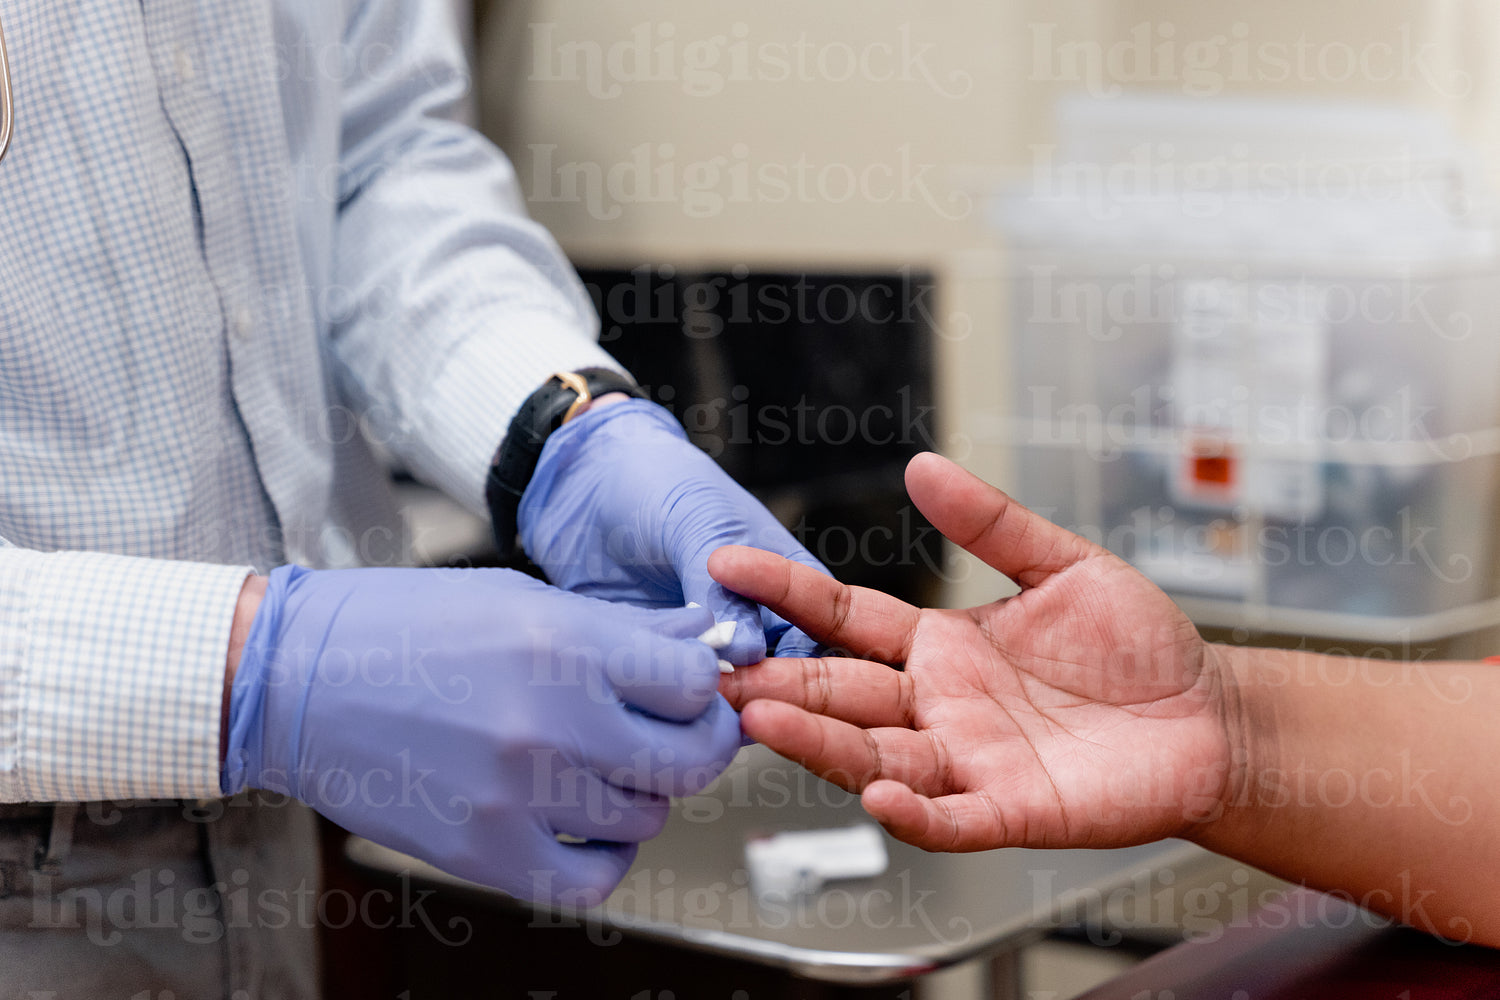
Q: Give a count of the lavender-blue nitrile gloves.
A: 2